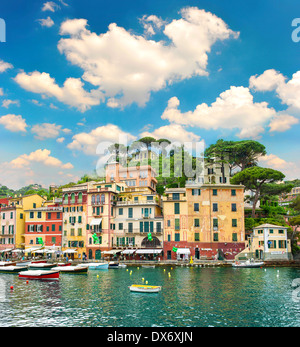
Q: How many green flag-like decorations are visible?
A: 4